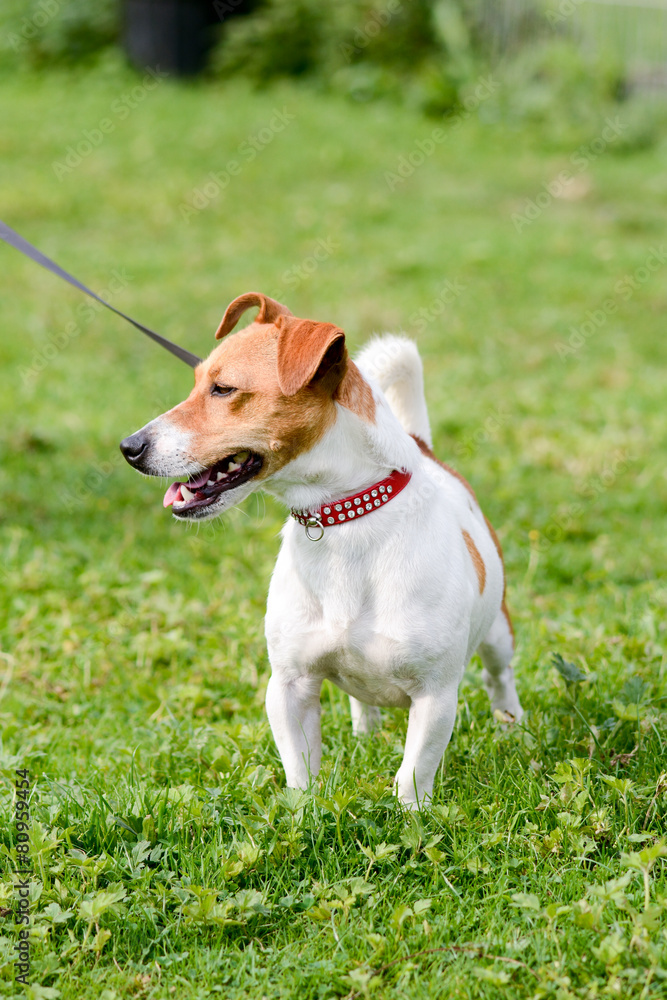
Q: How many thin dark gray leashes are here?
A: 1